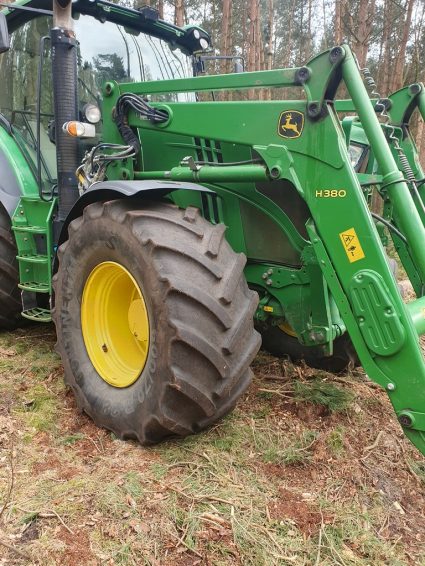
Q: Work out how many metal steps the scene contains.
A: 4